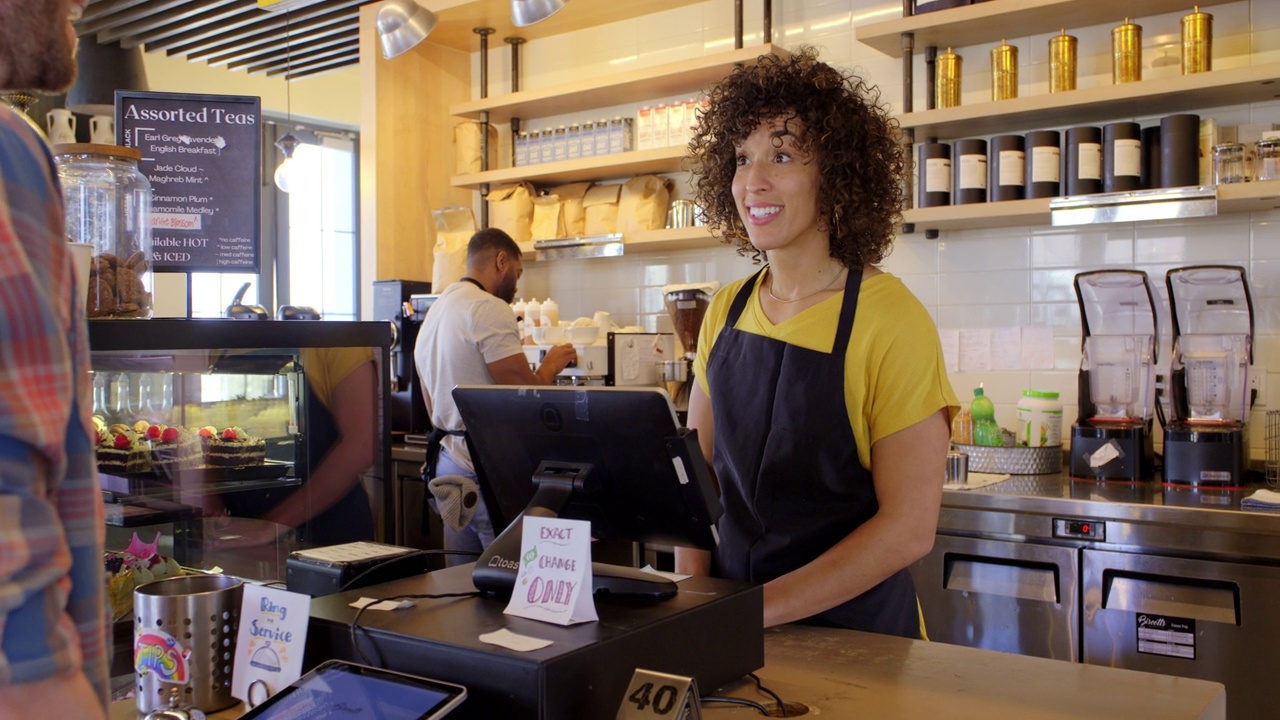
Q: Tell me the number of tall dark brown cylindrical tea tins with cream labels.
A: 6